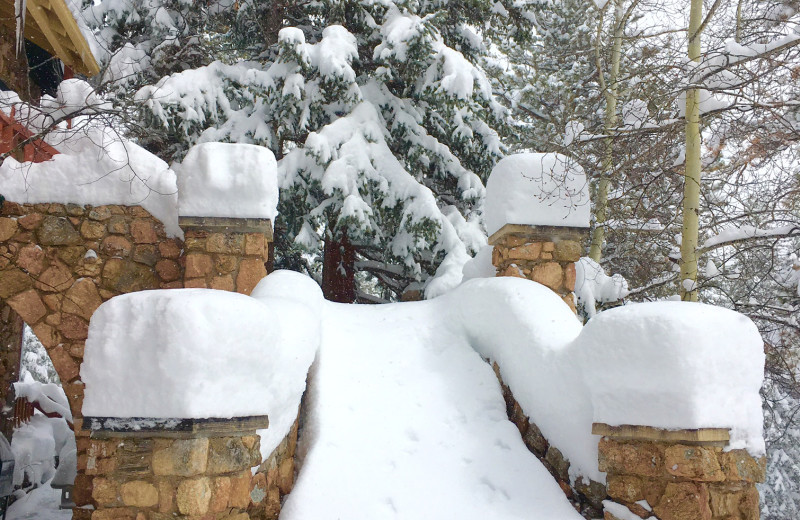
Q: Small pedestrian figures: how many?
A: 0